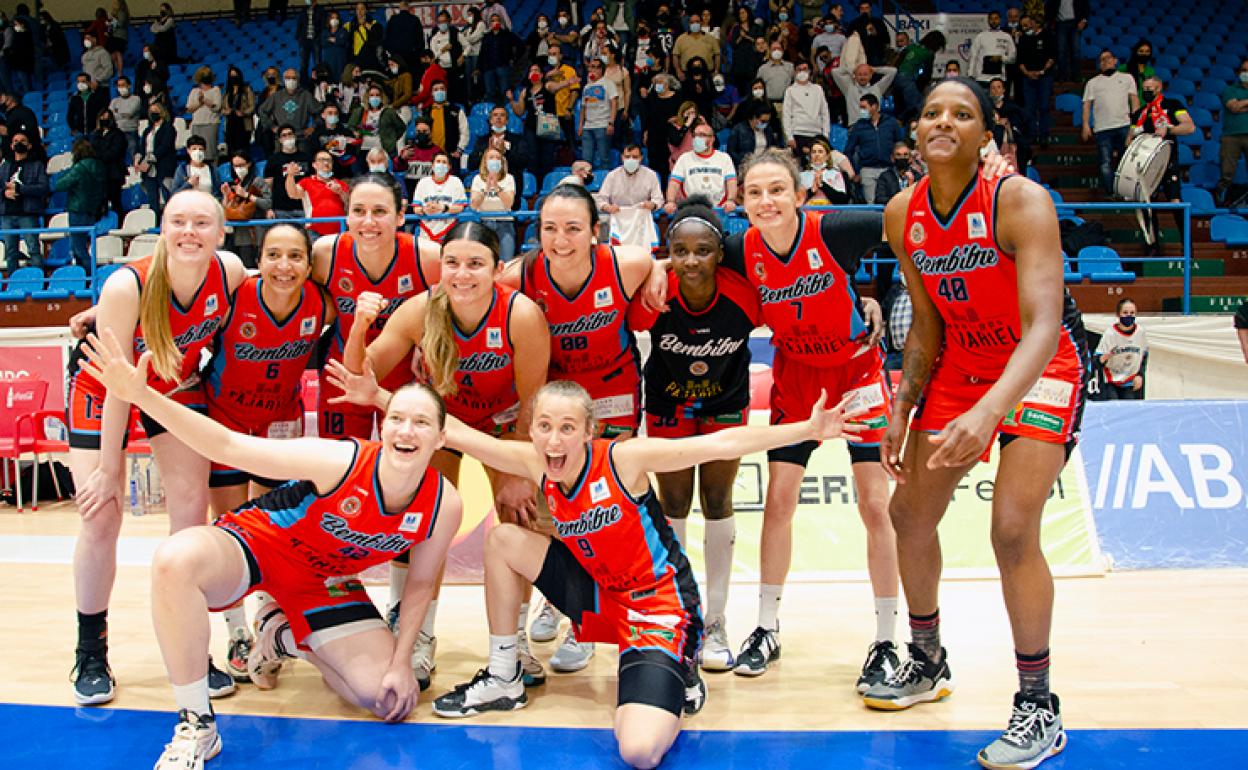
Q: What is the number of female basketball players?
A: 10